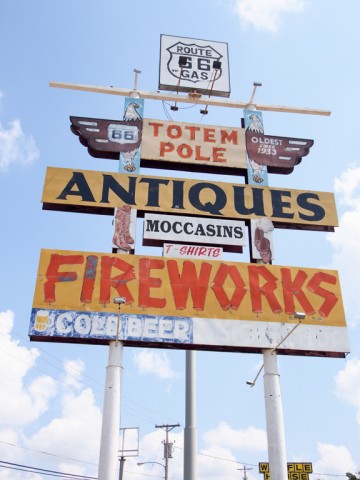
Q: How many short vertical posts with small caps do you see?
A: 2